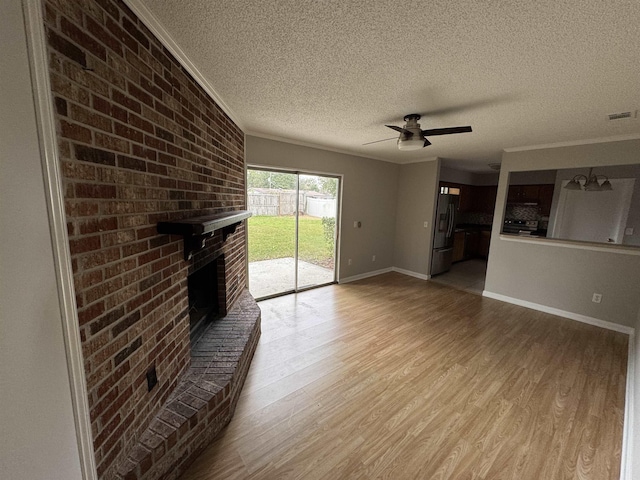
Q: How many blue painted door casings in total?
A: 0